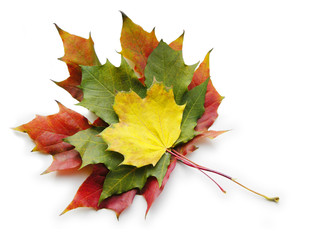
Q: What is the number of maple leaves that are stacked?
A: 3